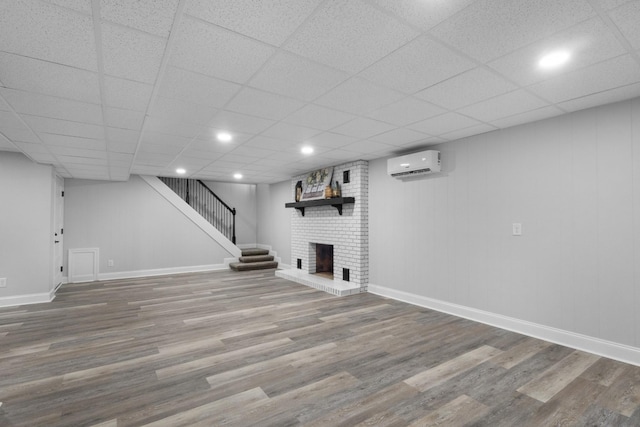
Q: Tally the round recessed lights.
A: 5